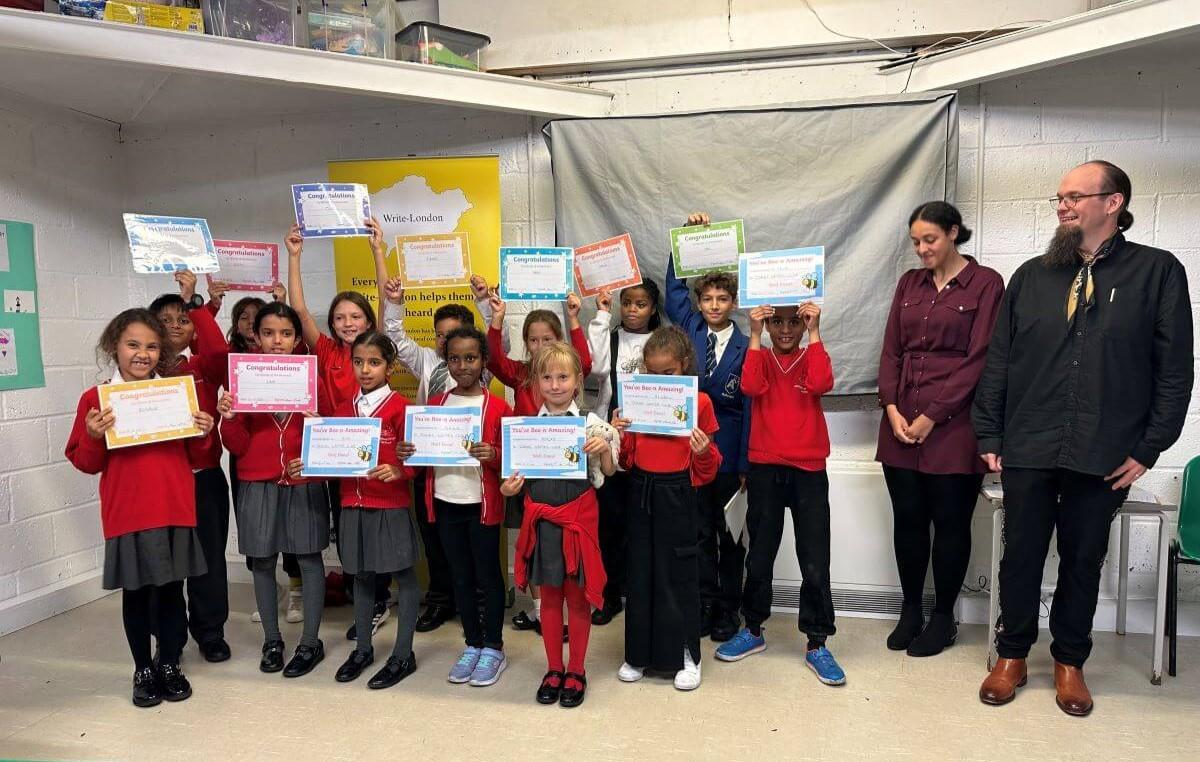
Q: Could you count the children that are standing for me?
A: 14